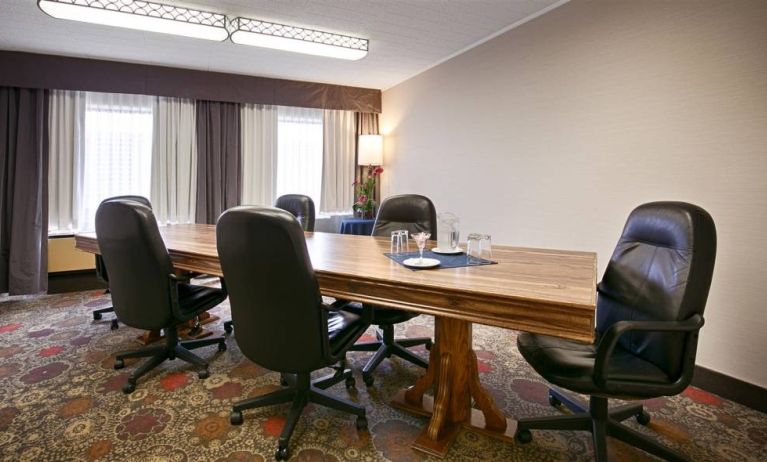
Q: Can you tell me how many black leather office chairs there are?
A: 6